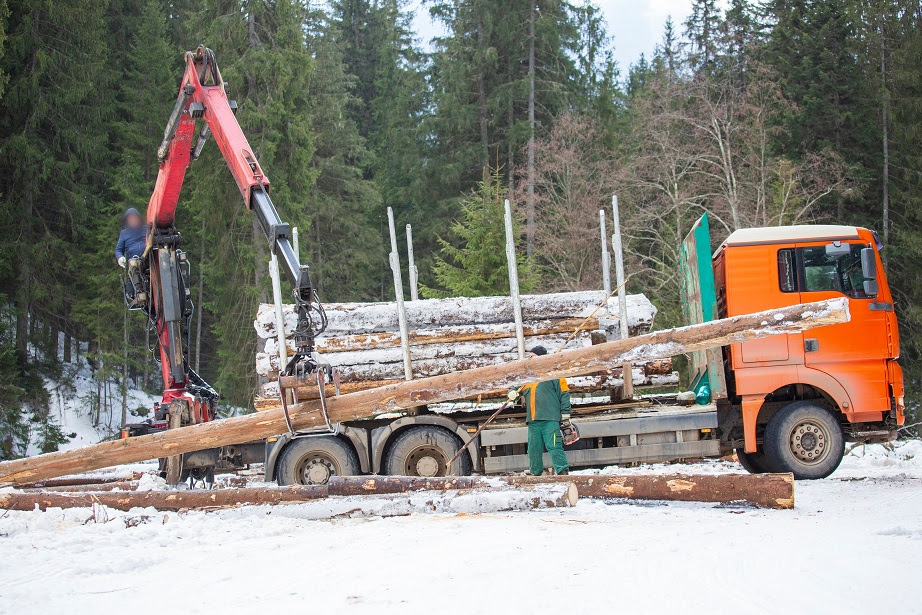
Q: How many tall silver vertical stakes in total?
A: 7